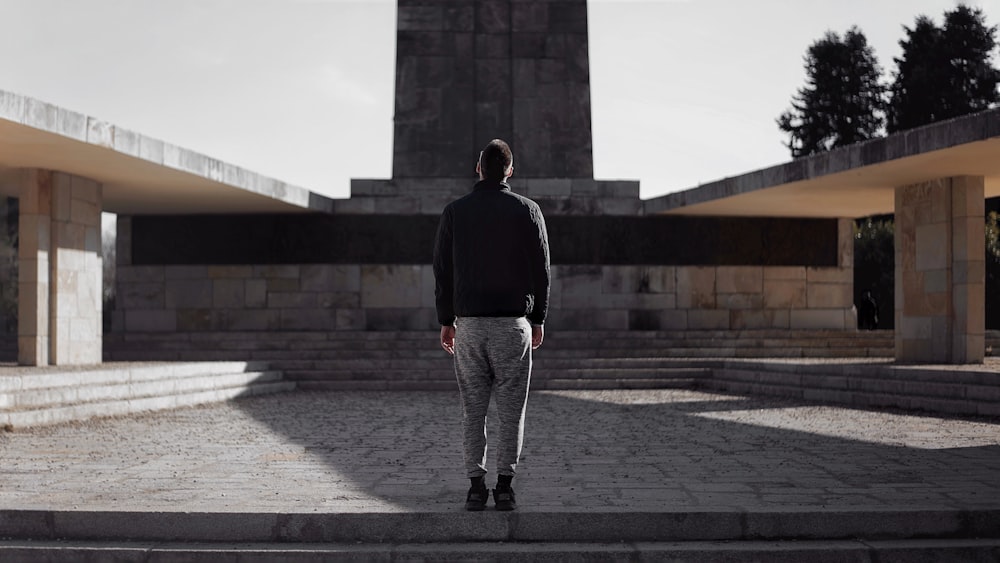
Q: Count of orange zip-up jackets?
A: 0